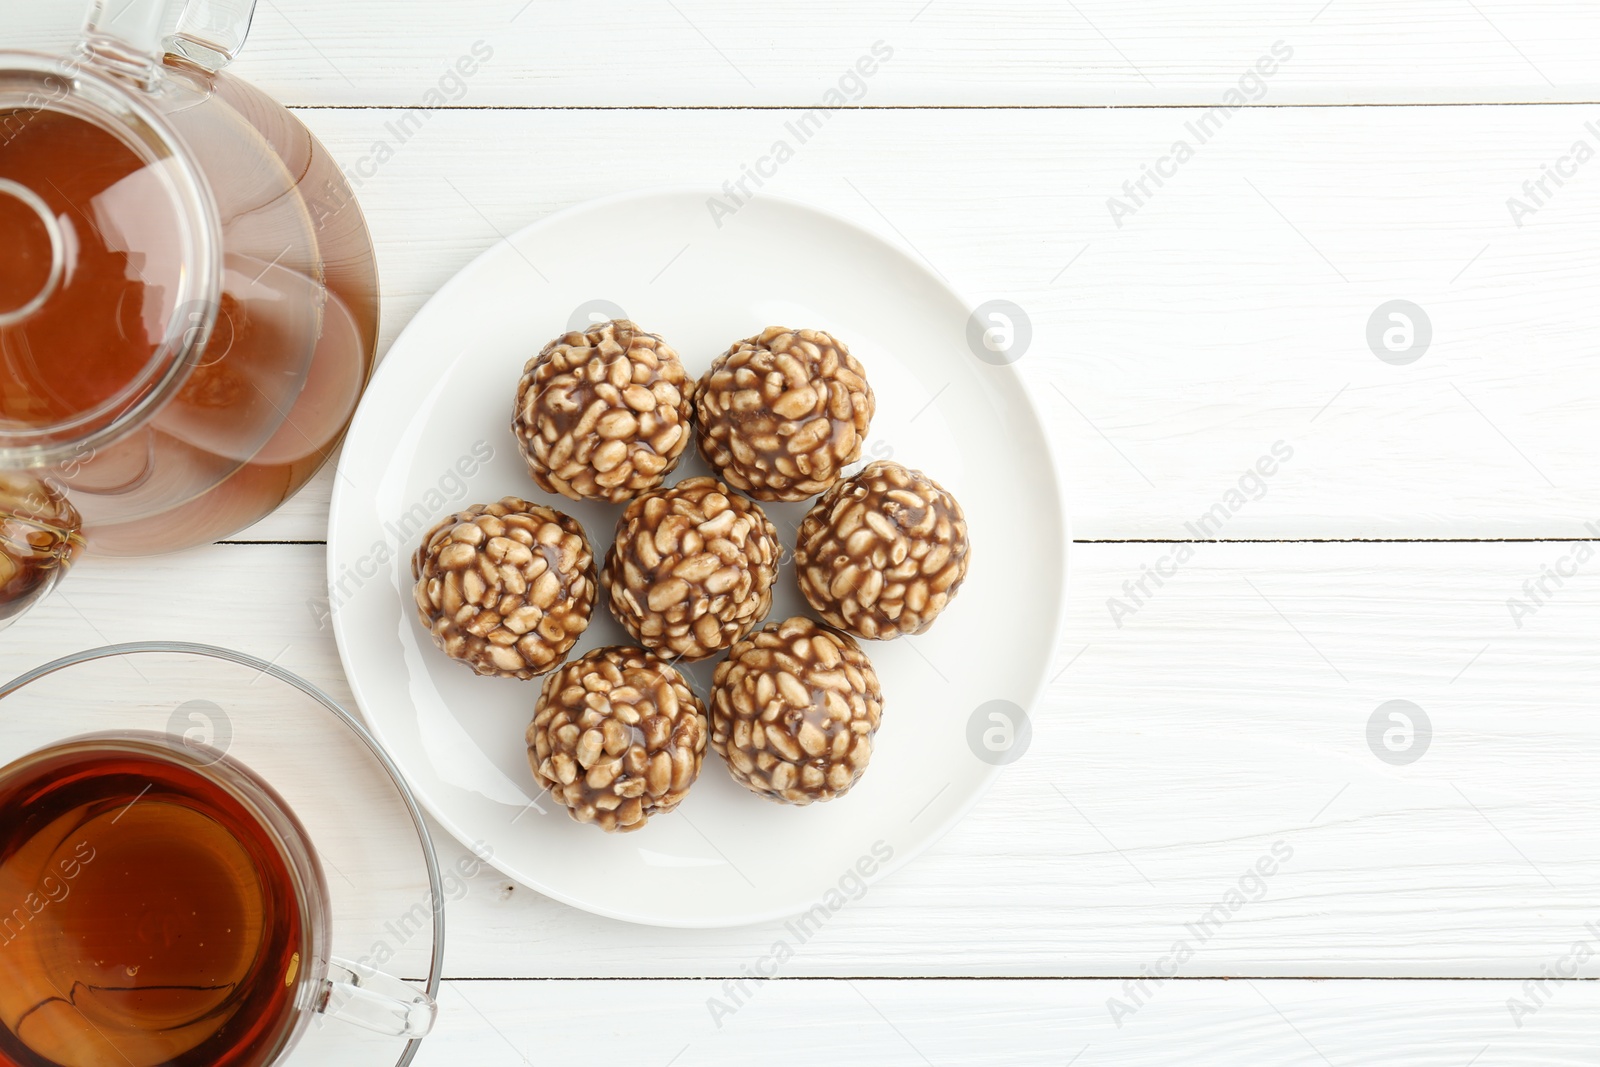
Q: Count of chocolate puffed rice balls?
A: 7